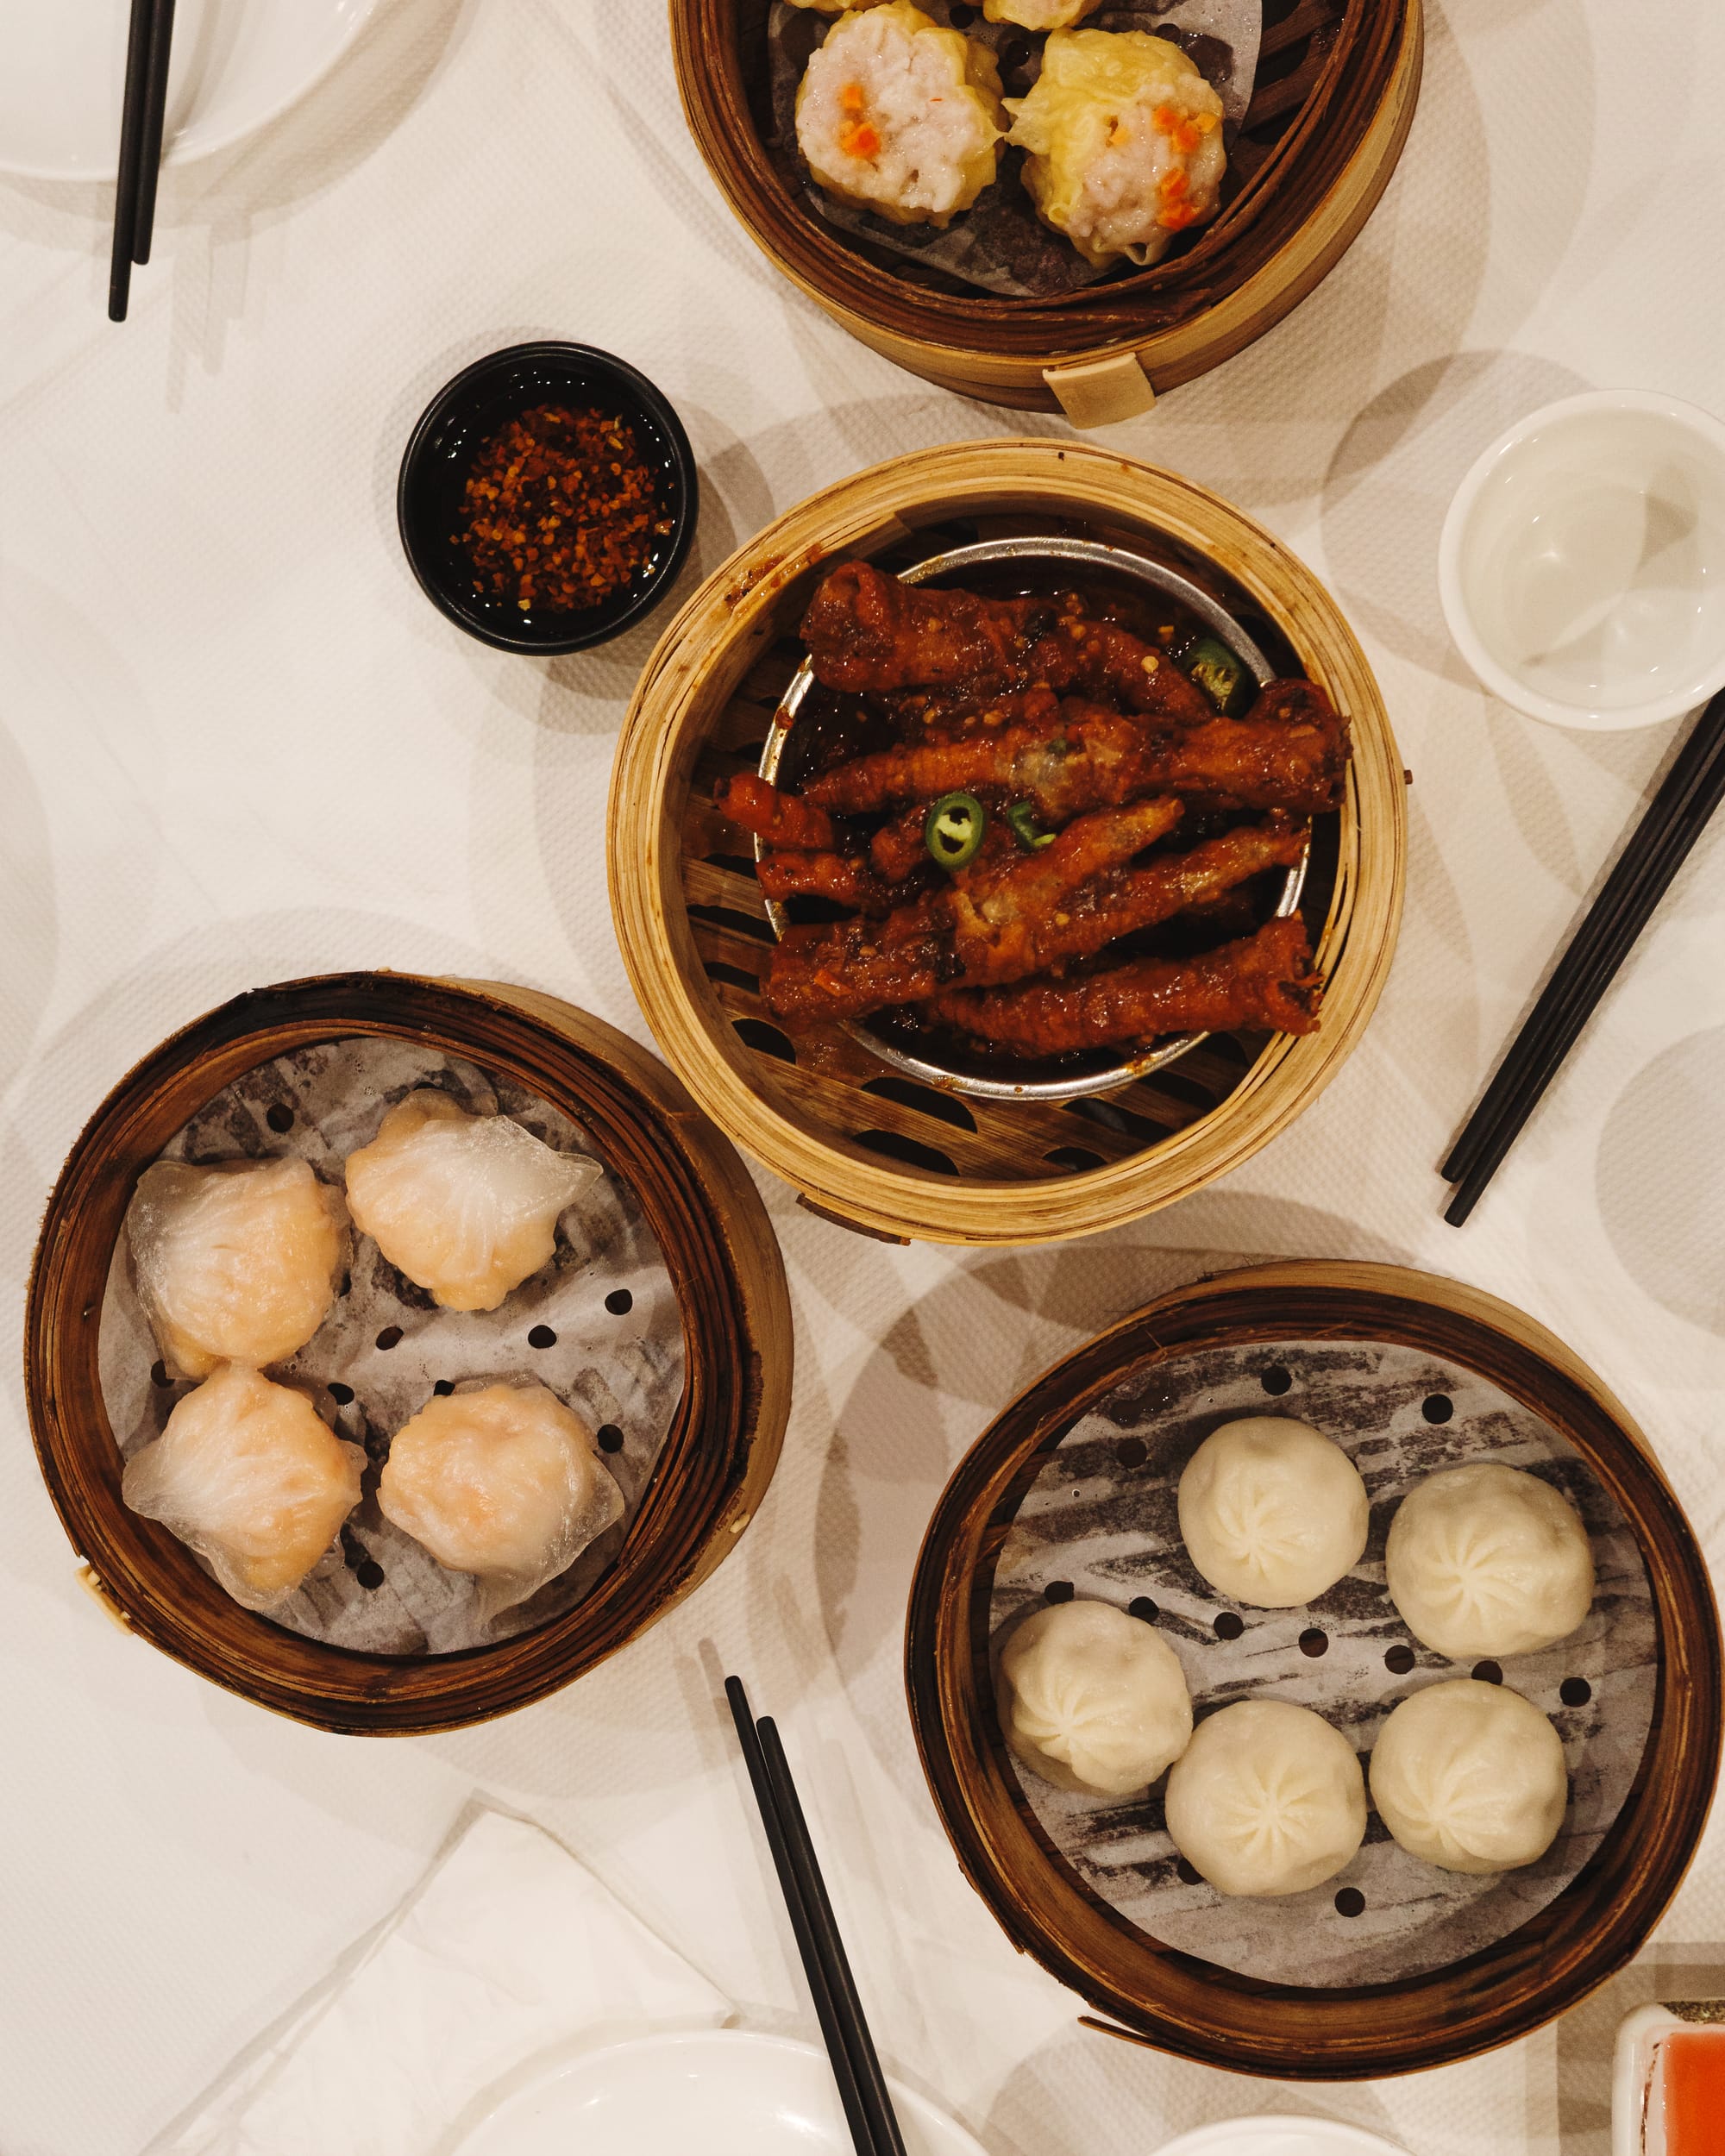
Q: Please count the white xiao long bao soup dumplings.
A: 5